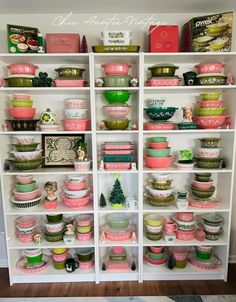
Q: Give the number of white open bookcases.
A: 3